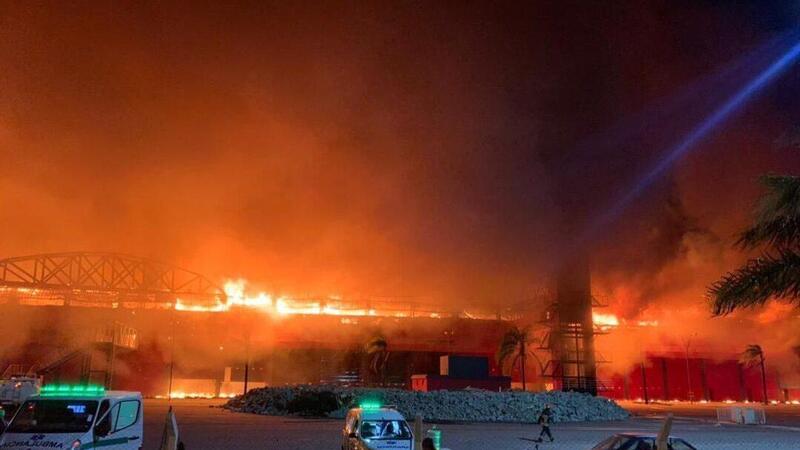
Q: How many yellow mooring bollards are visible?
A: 0